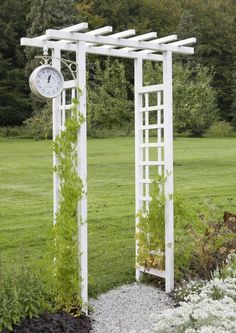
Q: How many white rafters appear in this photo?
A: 6